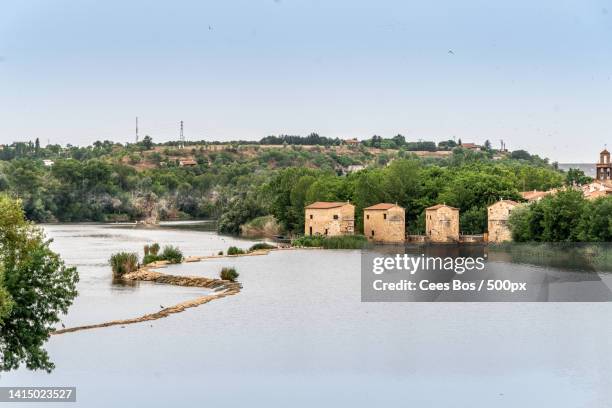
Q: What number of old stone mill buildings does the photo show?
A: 4